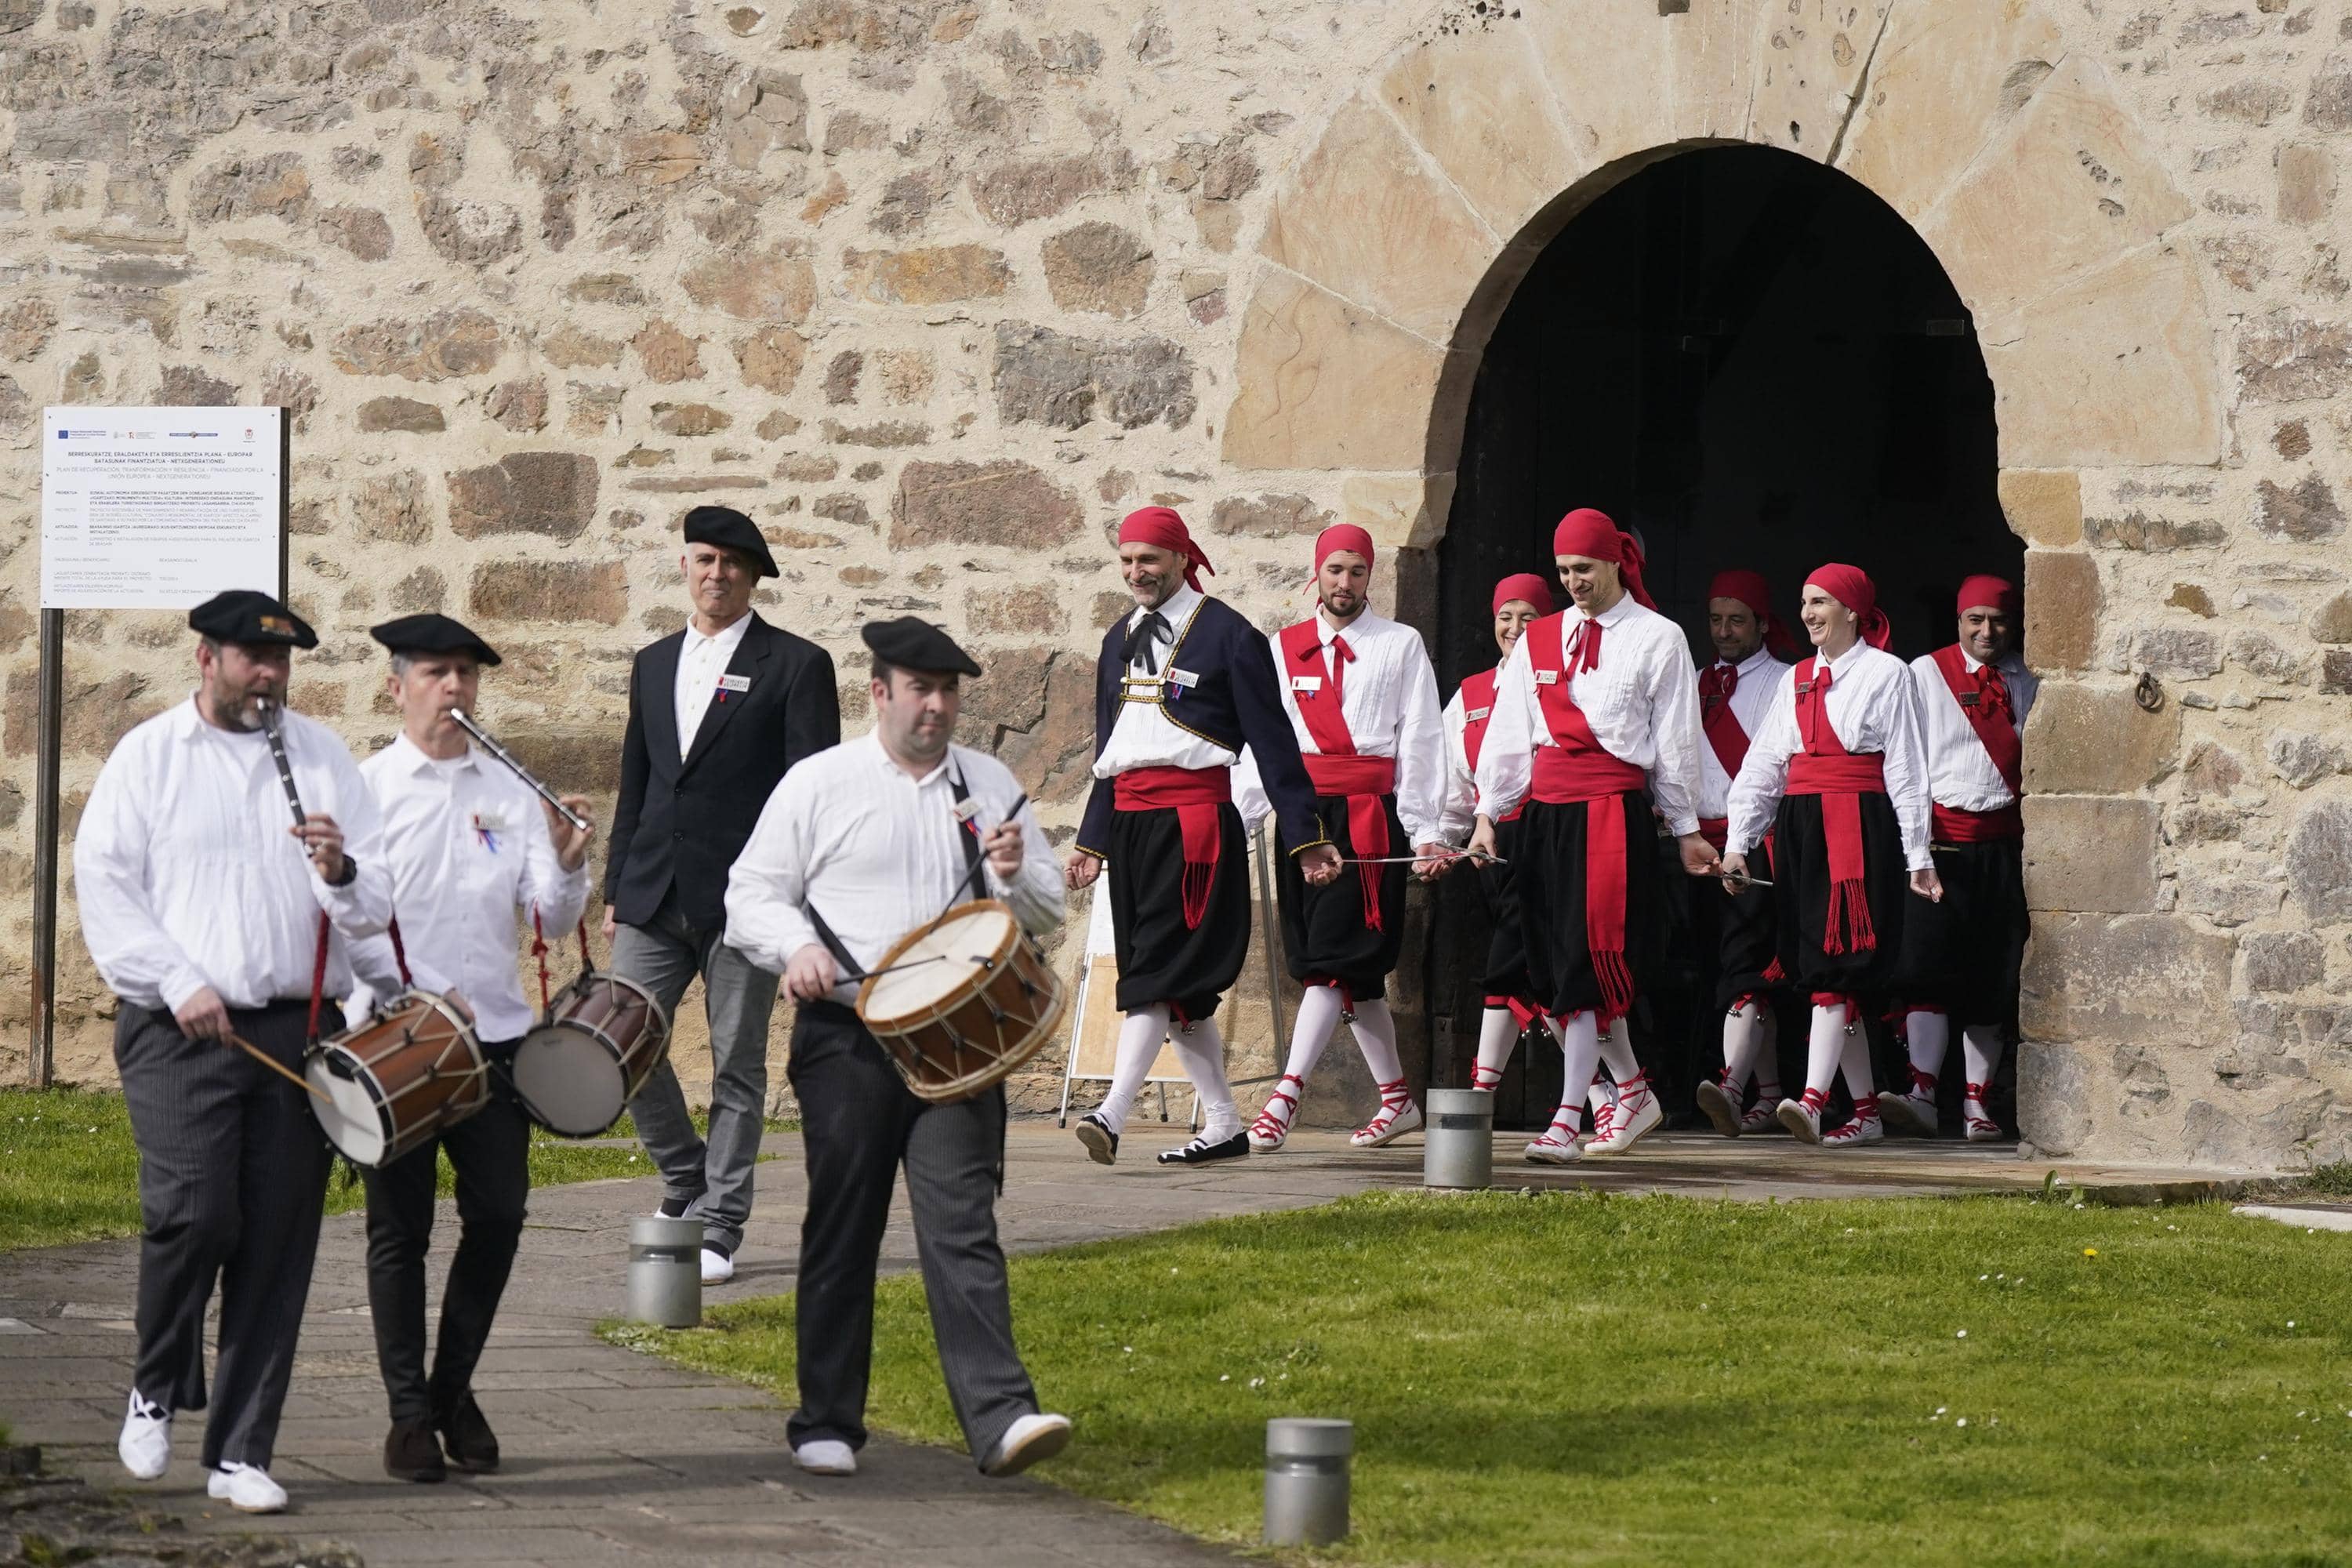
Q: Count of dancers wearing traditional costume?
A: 7